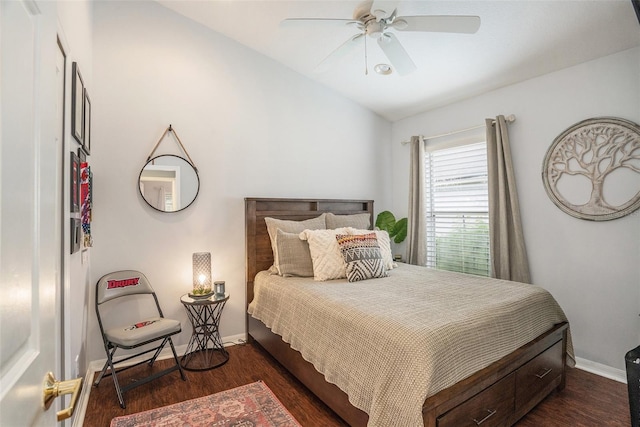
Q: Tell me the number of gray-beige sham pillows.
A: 3